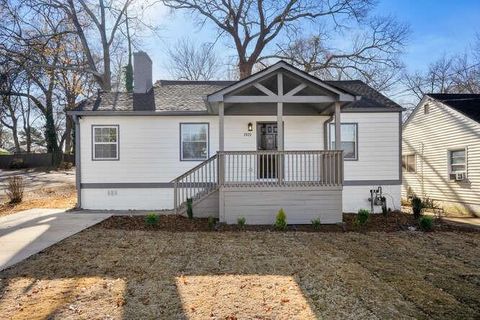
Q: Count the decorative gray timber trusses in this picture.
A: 1